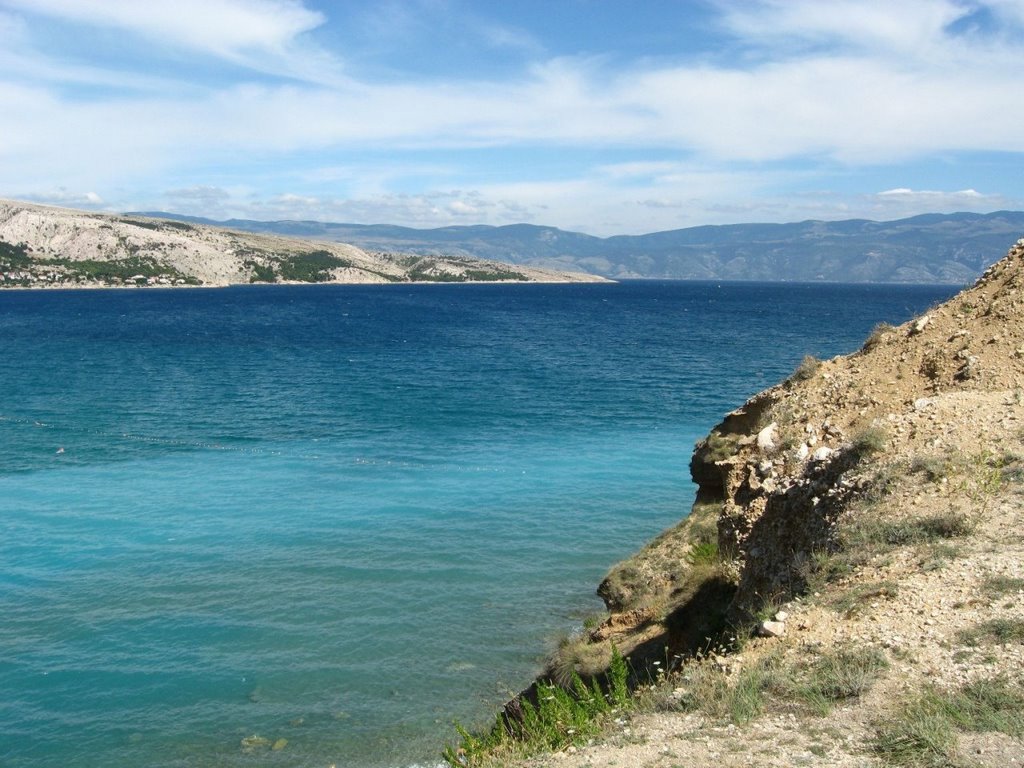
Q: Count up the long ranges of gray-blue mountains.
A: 1